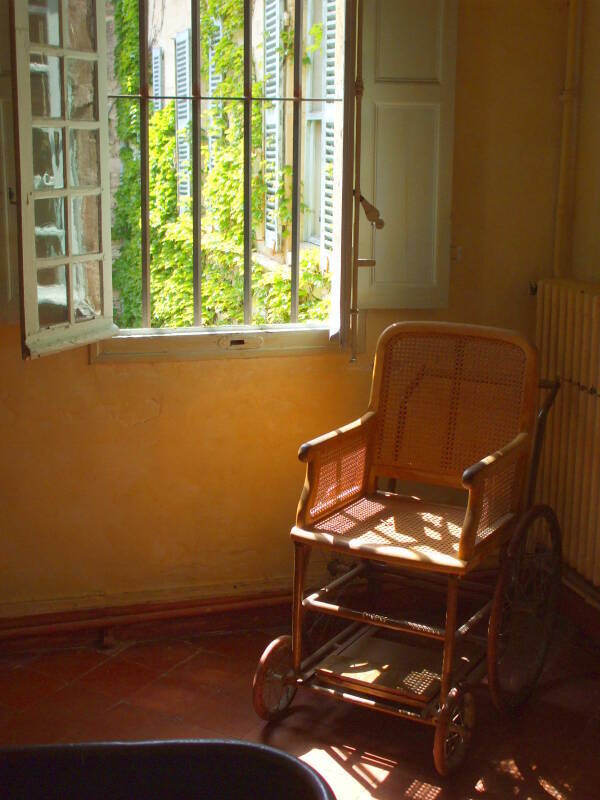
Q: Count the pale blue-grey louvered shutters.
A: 5